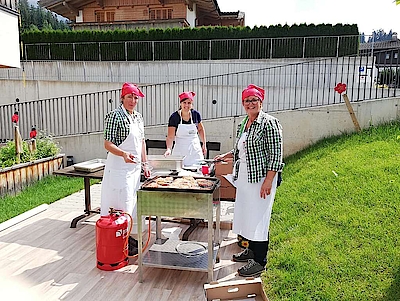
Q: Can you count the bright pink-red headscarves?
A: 3